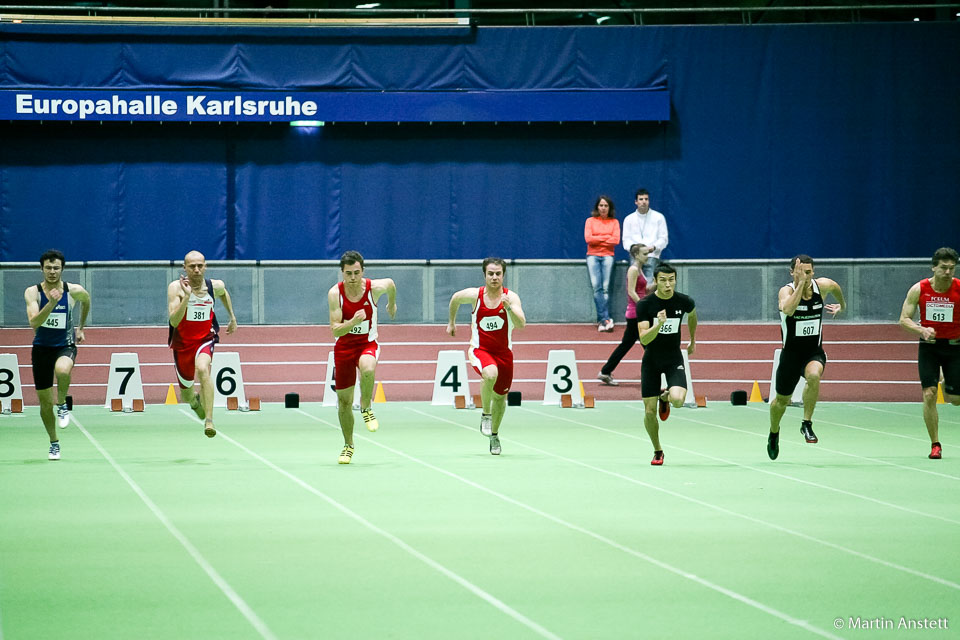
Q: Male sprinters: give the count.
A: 7